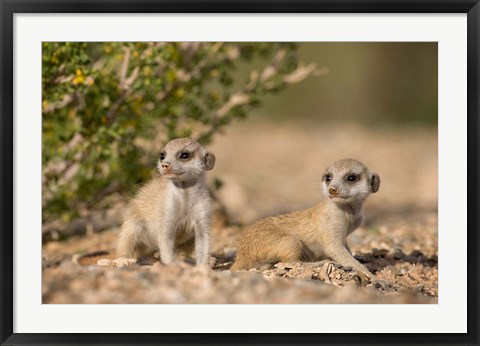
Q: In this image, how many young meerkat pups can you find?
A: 2